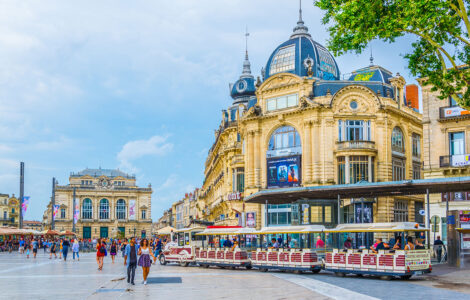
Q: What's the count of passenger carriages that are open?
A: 3